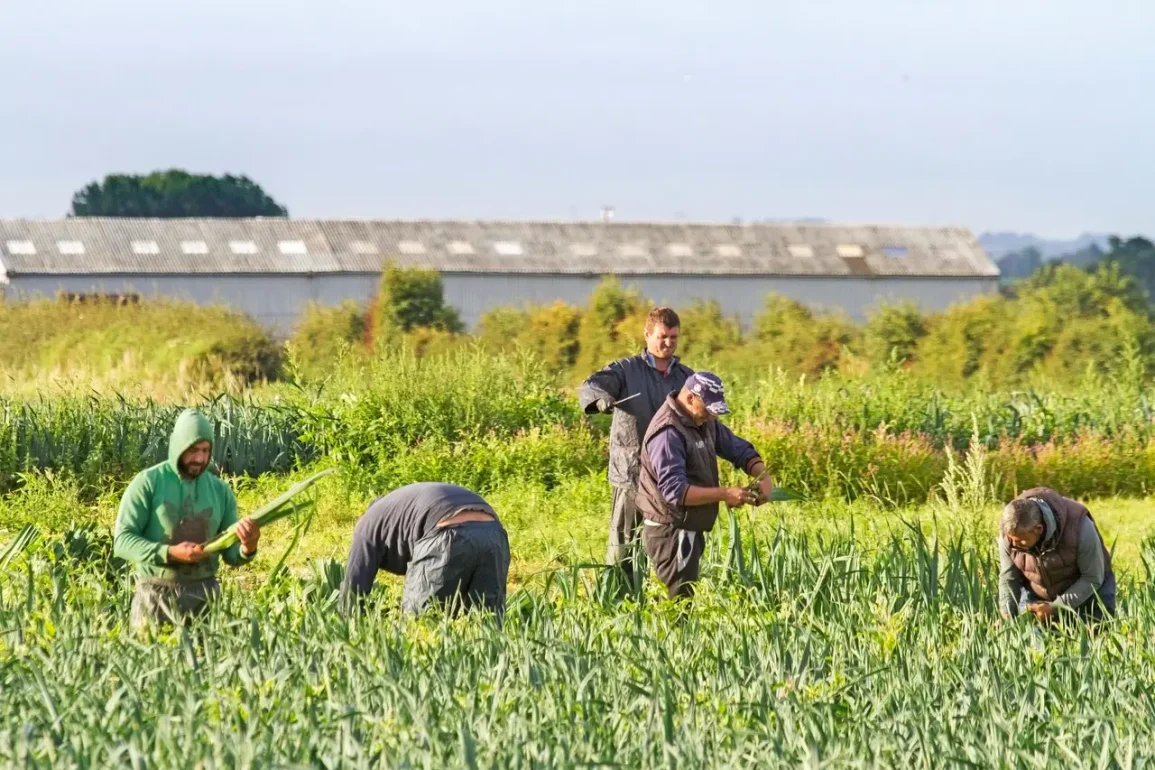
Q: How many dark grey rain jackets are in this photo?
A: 1